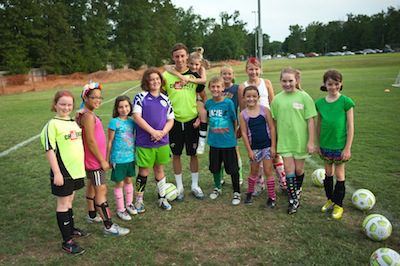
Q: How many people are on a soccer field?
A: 12